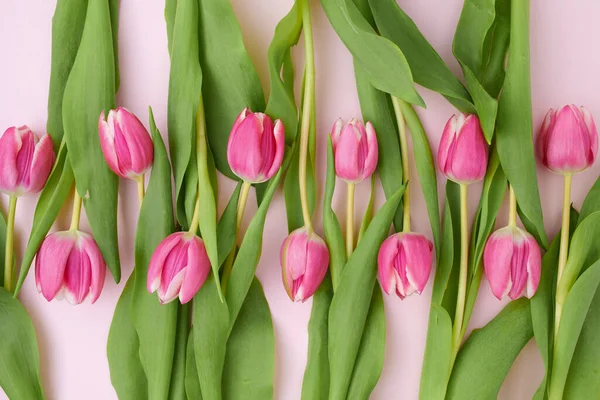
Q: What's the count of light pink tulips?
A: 11